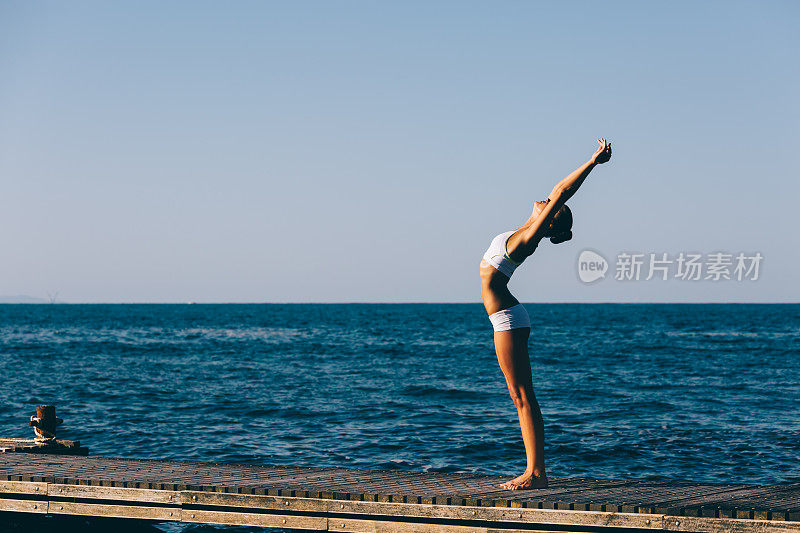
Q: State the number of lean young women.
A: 1